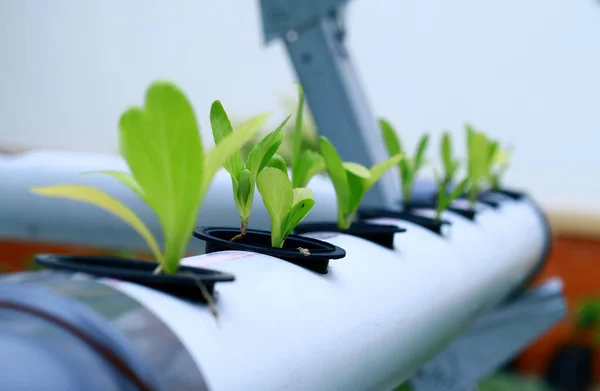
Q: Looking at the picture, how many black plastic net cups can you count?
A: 7